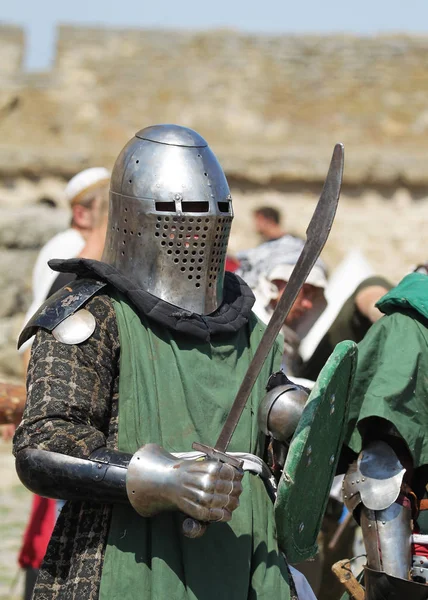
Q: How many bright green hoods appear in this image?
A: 1